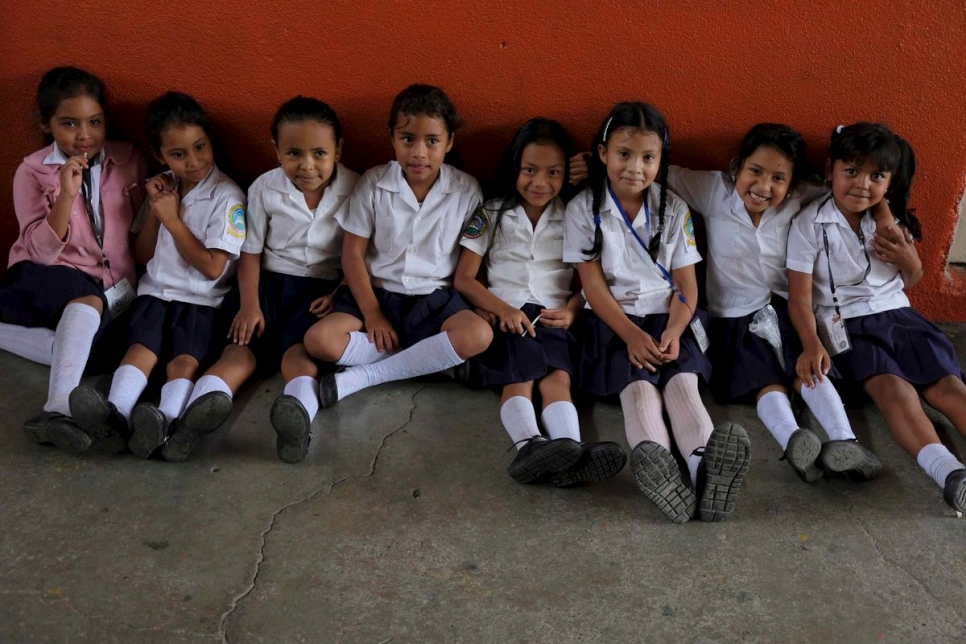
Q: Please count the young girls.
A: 8